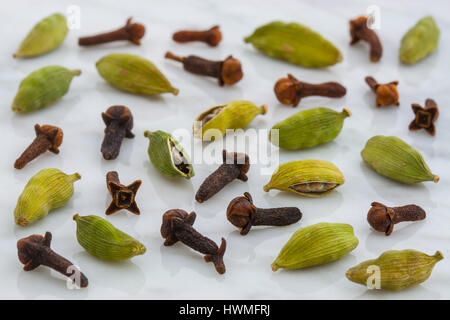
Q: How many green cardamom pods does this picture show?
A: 14